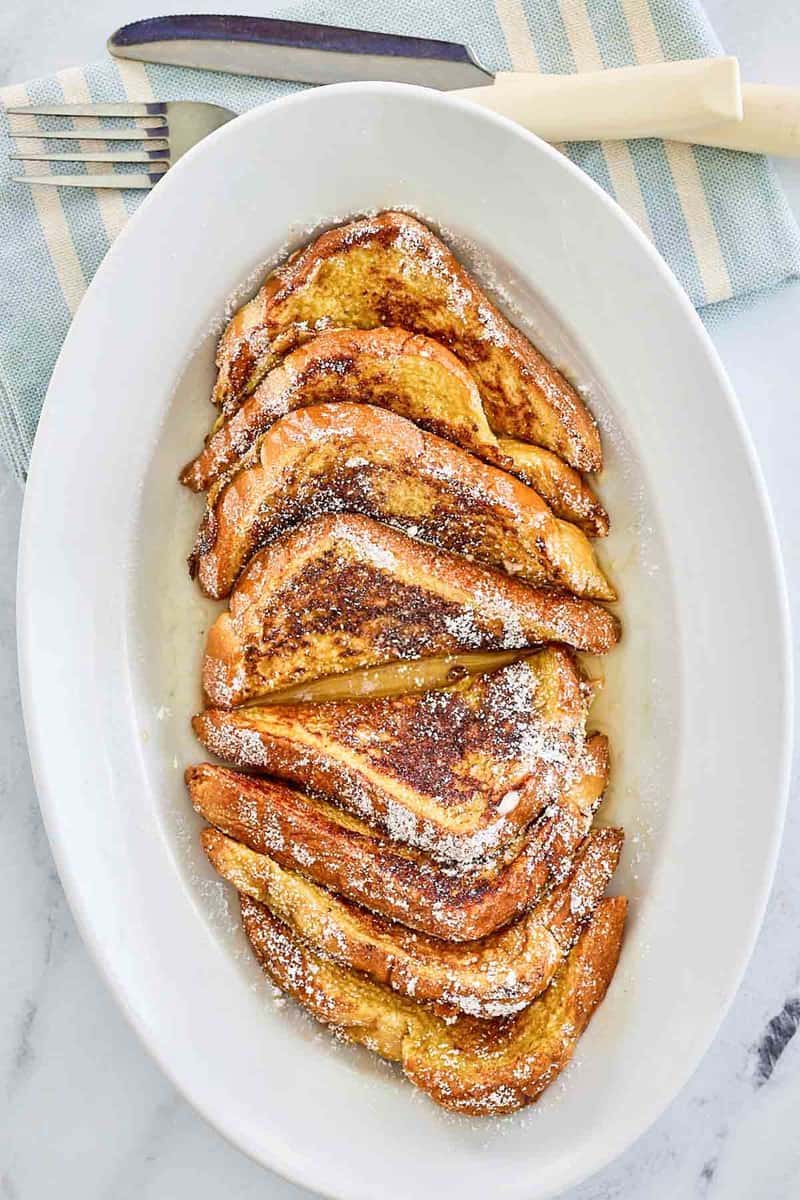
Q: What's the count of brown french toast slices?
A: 8